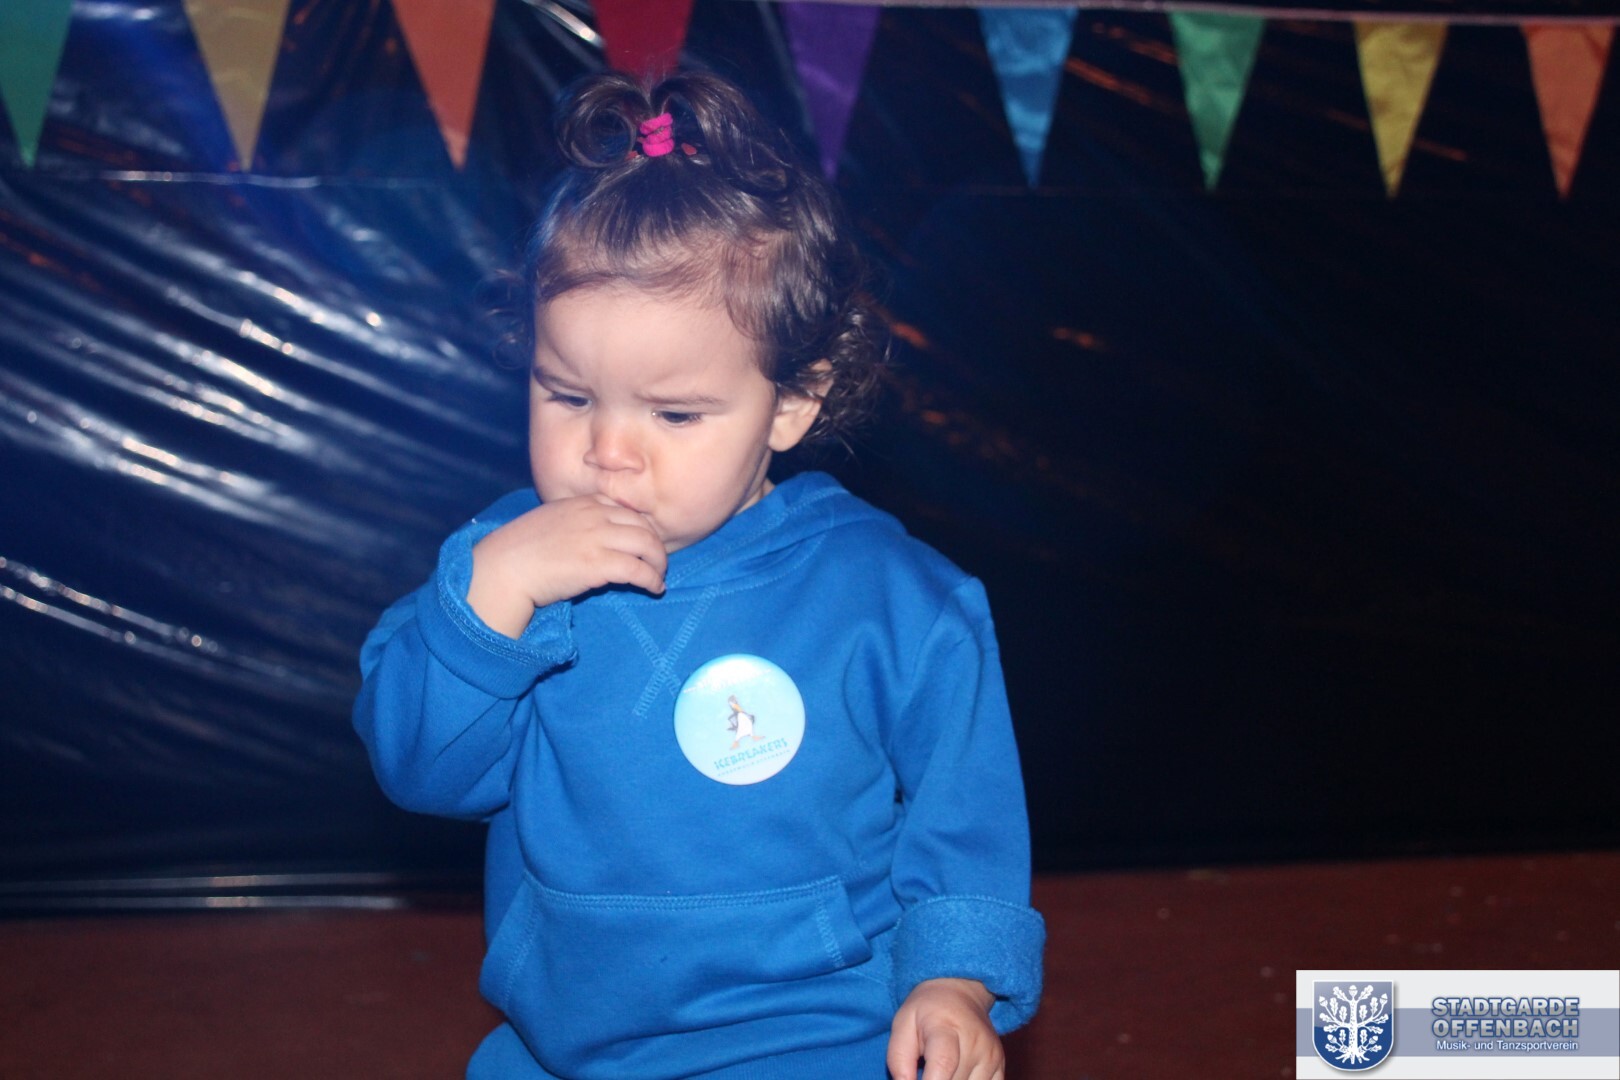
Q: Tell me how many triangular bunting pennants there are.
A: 9